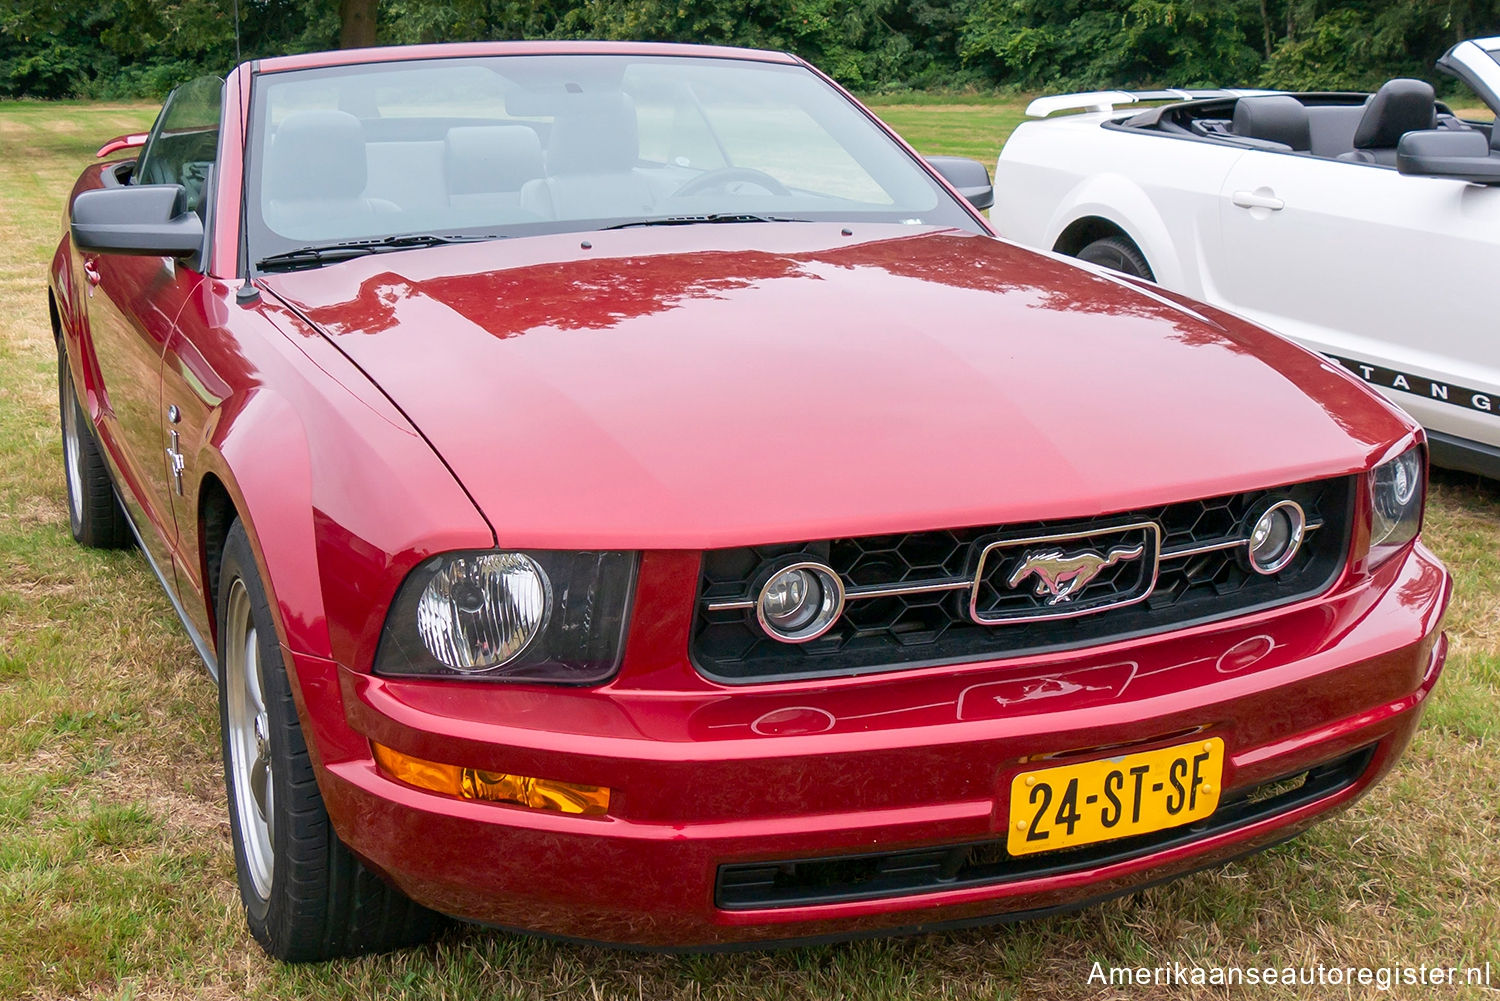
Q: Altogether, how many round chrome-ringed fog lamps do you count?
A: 2